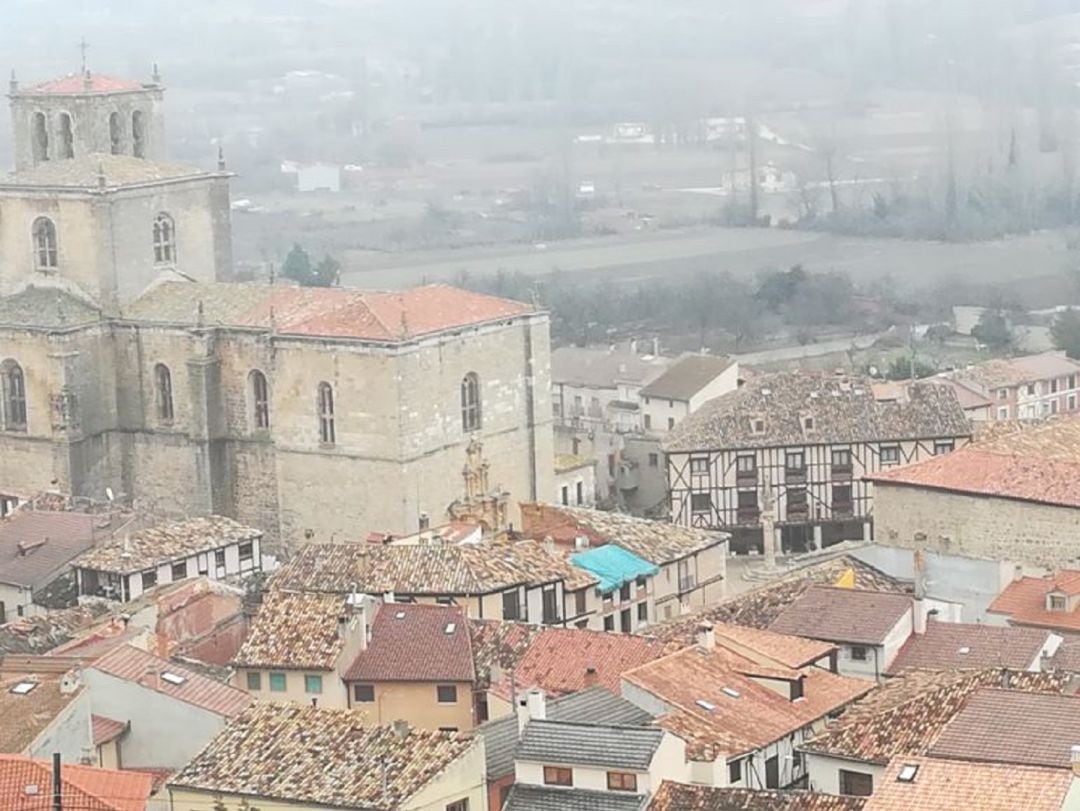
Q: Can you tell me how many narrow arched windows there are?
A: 11